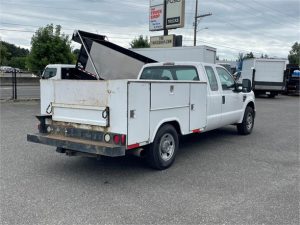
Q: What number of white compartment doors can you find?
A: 3